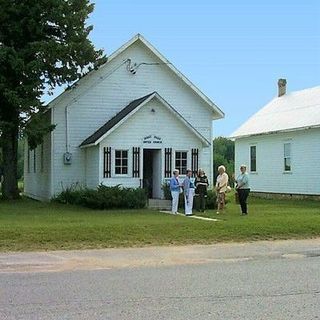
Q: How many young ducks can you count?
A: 0